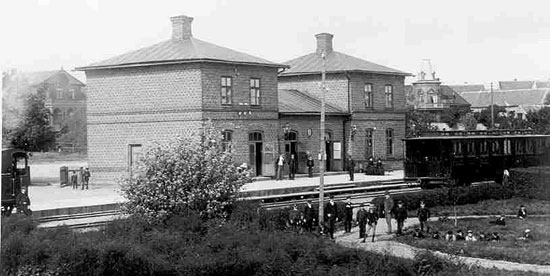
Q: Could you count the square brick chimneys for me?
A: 2